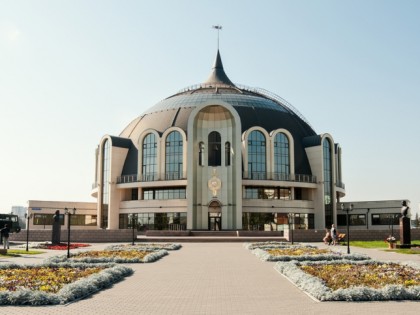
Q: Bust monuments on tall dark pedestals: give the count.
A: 2